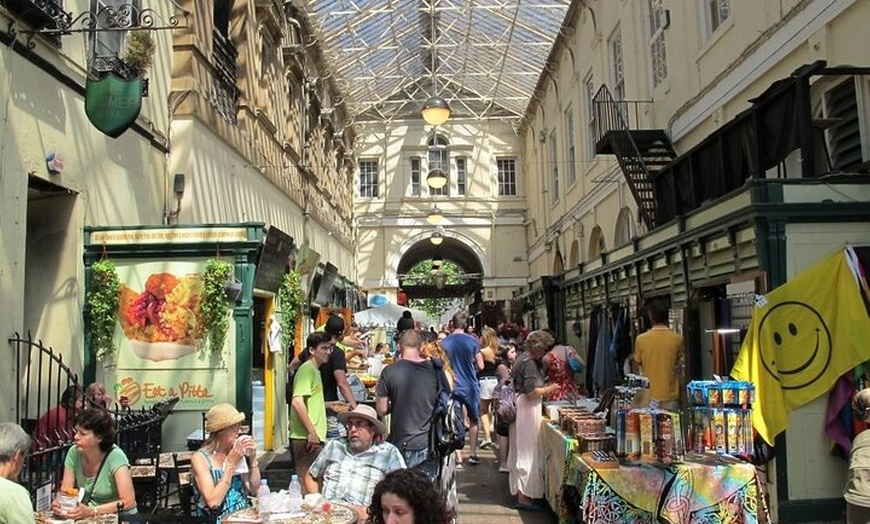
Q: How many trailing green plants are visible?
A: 3